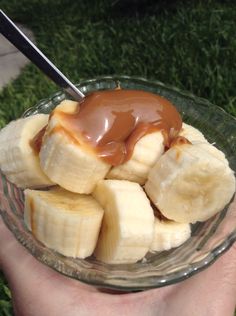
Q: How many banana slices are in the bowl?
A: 8